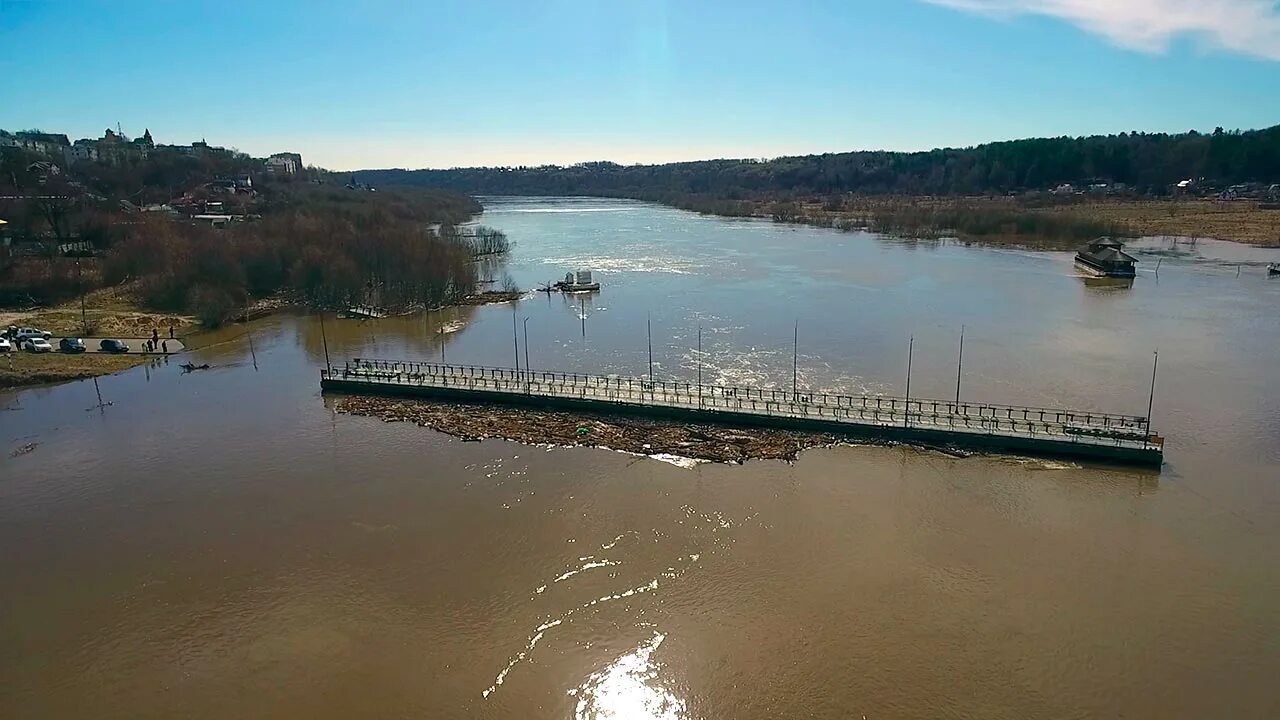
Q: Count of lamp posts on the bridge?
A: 9